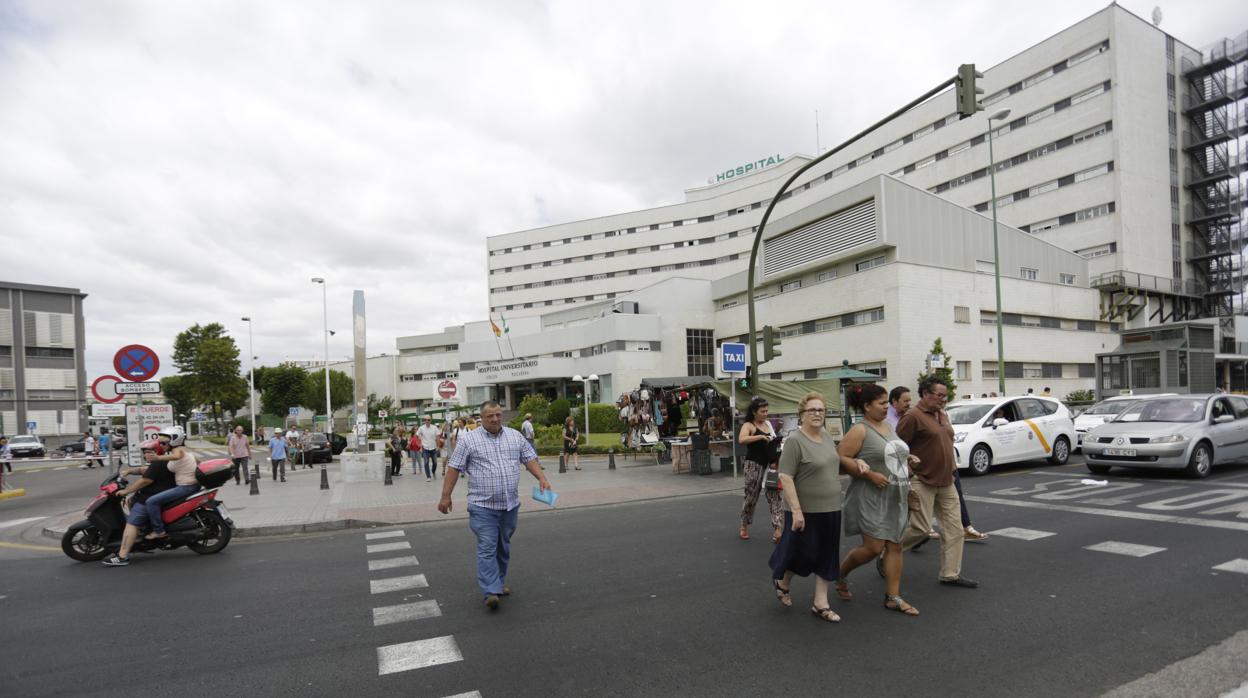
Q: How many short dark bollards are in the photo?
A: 6